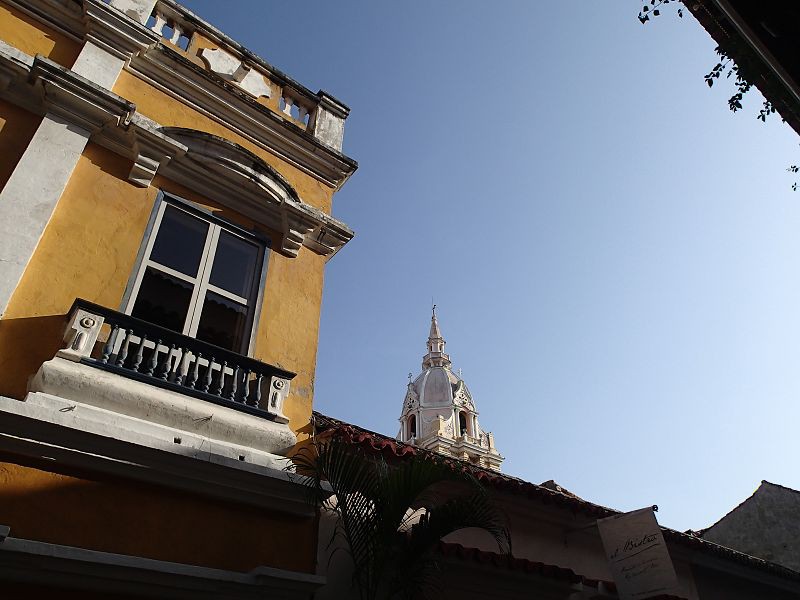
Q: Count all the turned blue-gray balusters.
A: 12